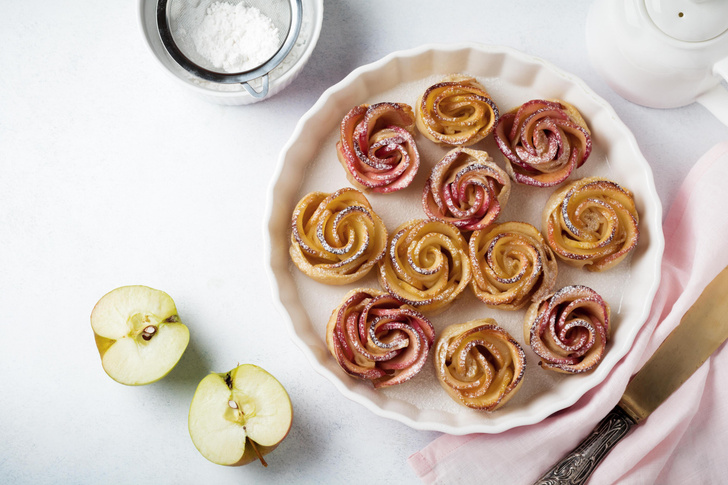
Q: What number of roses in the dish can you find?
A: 11